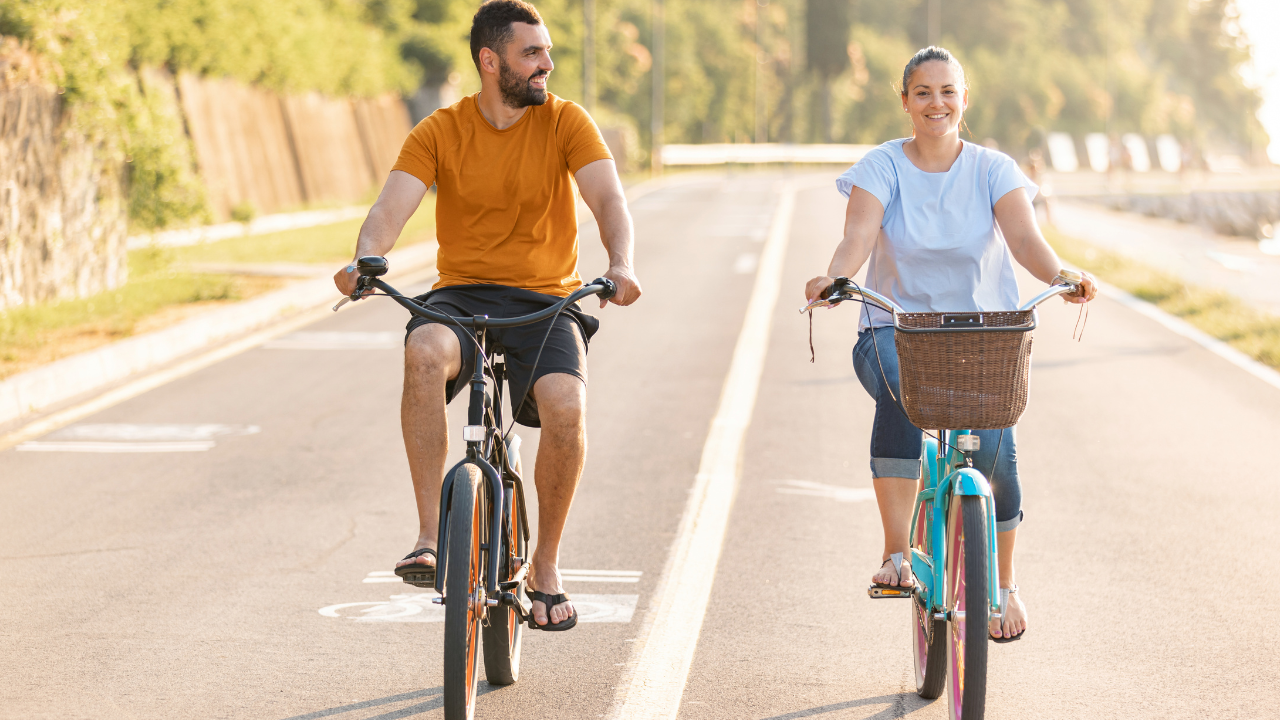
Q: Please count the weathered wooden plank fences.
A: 1